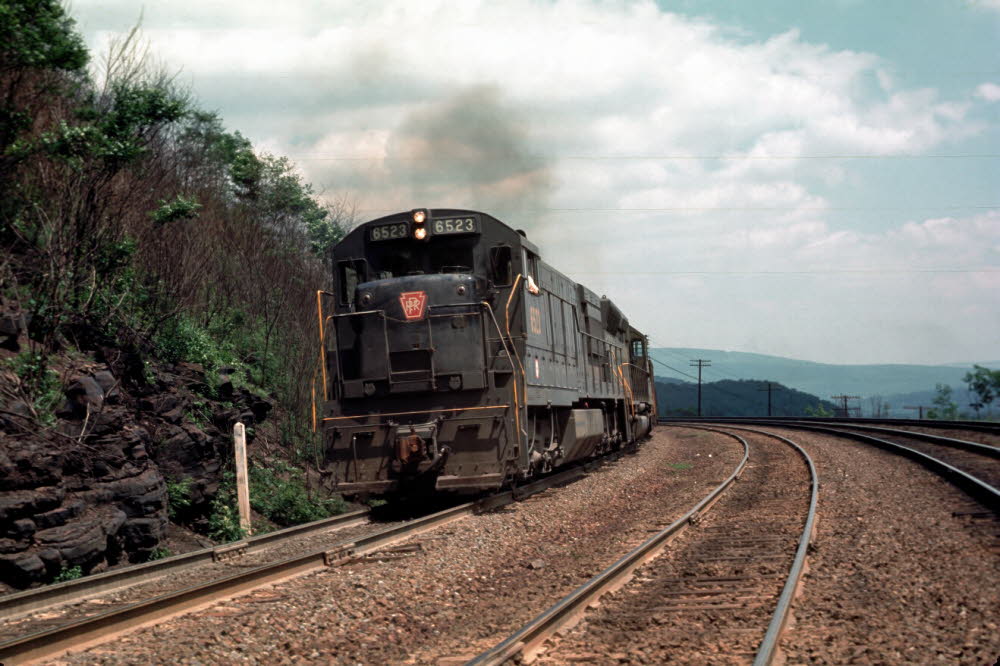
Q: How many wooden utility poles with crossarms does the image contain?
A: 4